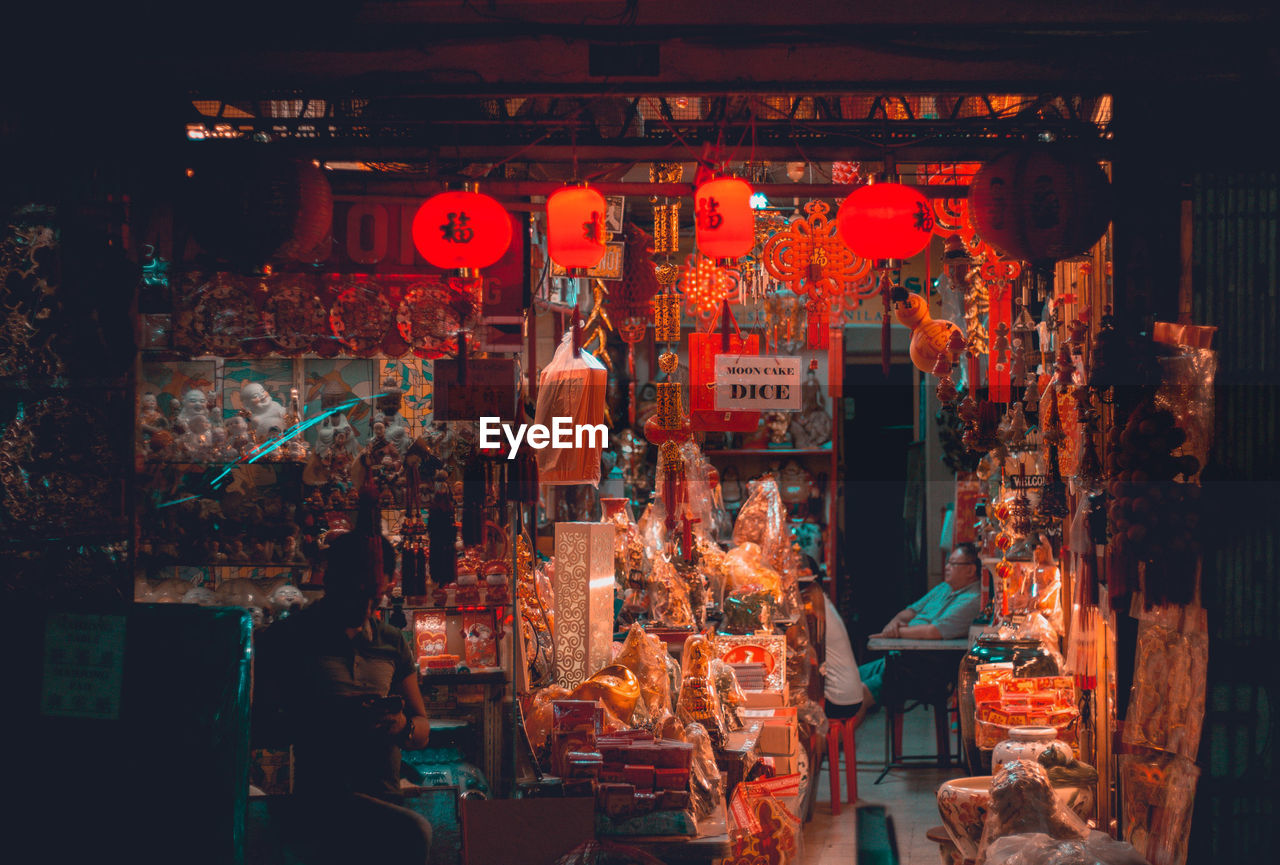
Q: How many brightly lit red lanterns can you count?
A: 4